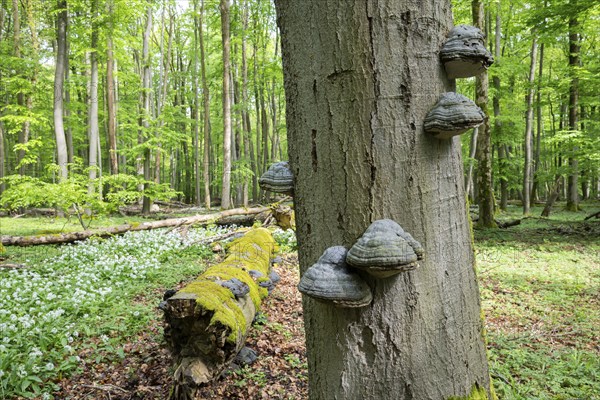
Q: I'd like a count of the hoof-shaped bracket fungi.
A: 5